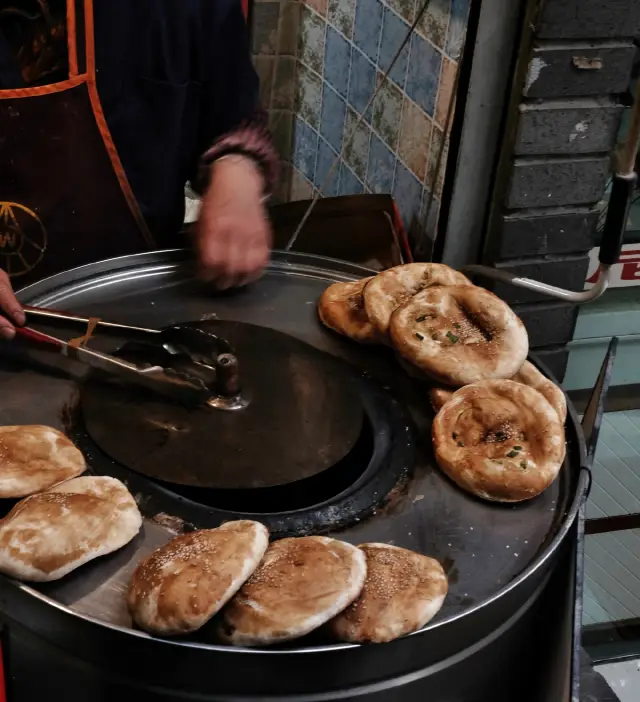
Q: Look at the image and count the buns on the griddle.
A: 10